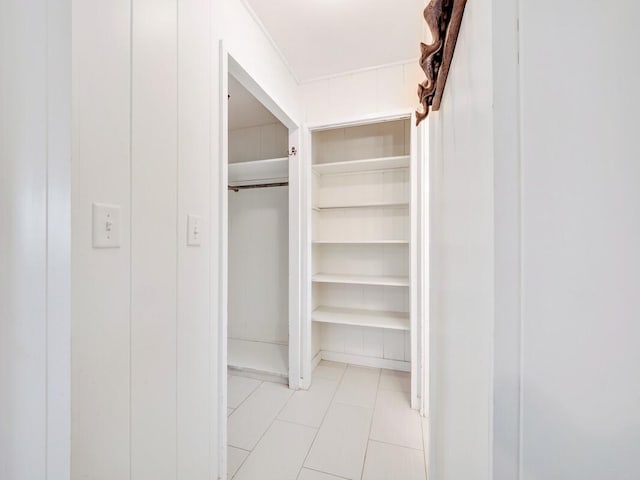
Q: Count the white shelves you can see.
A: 6